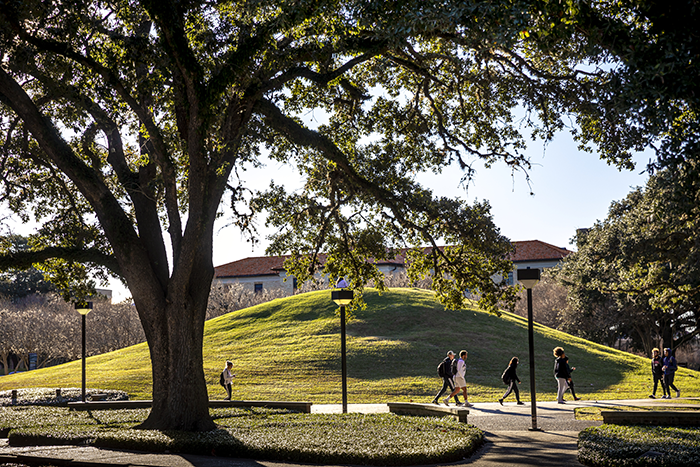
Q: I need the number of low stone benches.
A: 3